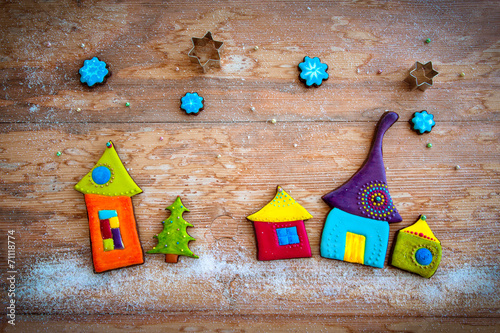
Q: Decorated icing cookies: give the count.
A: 9